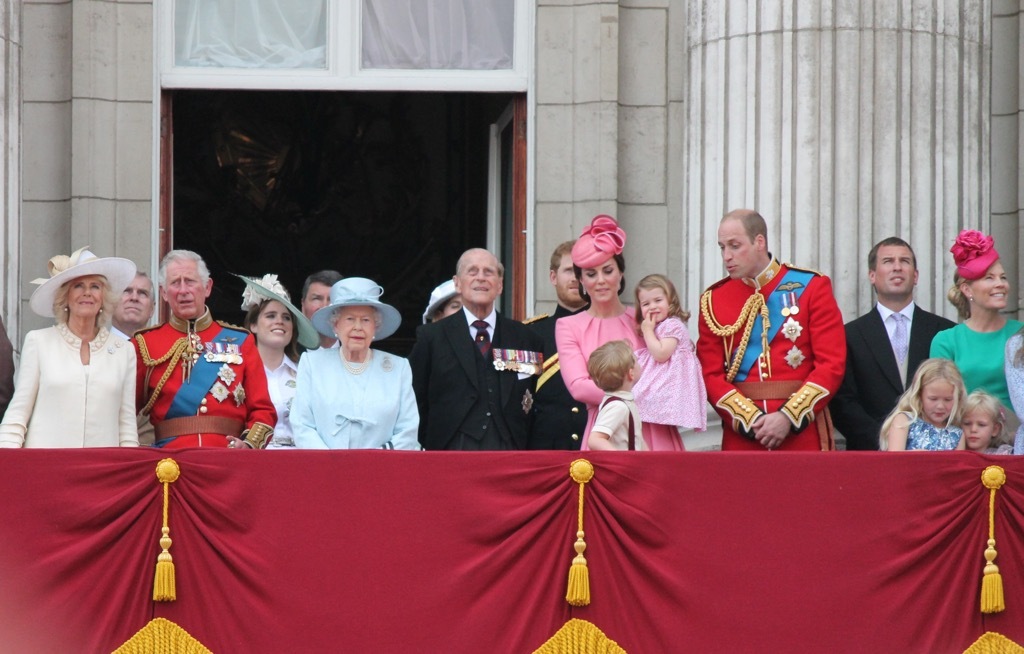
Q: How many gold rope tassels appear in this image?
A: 3